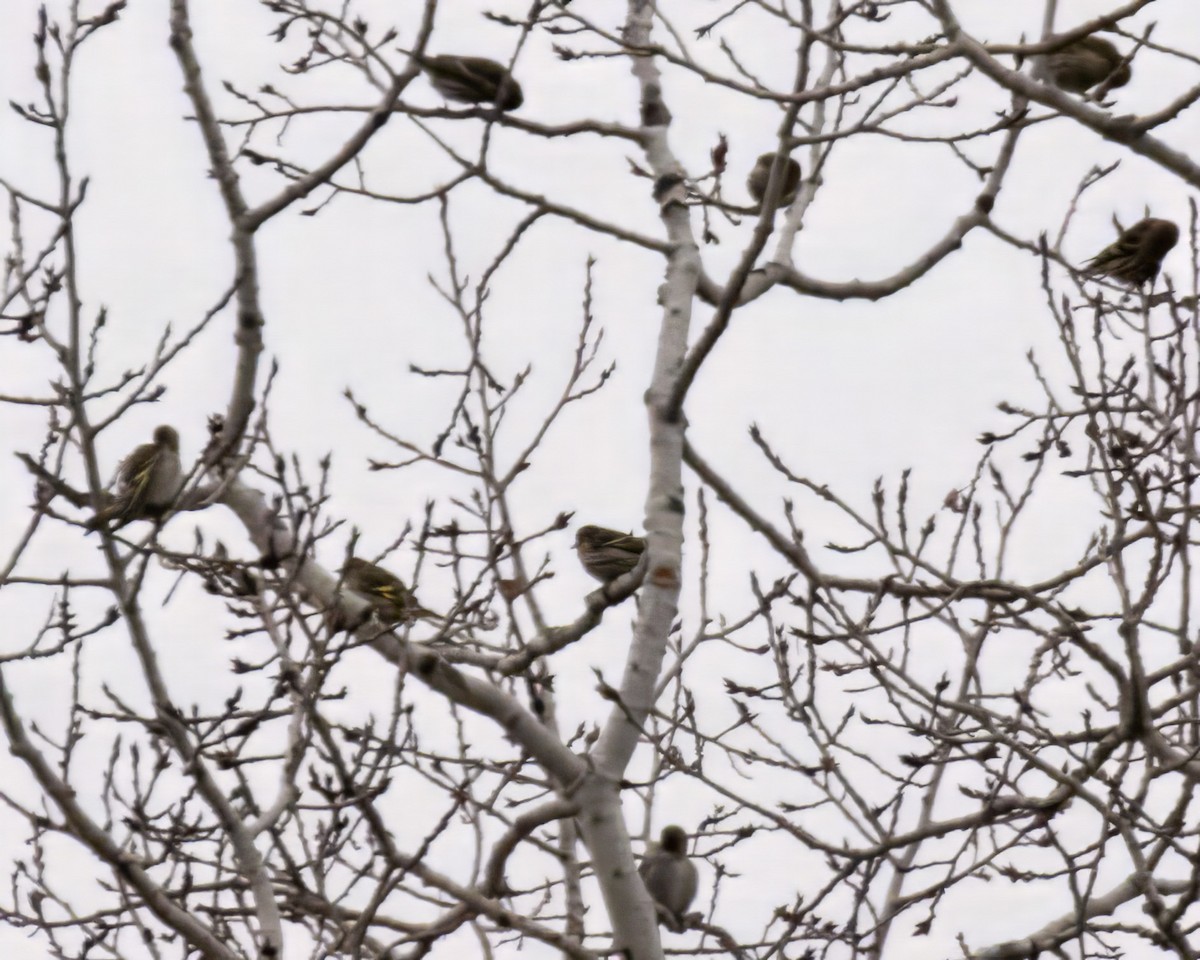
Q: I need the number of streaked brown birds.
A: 8